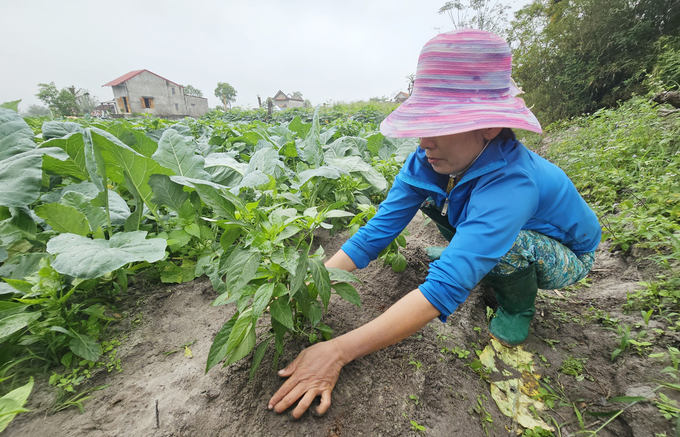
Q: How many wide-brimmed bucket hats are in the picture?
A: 1